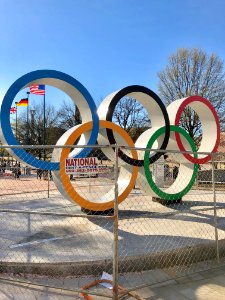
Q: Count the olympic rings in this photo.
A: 5